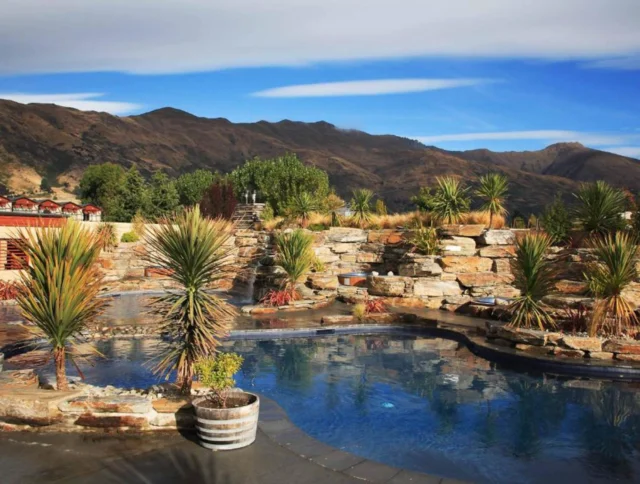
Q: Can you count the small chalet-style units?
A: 5